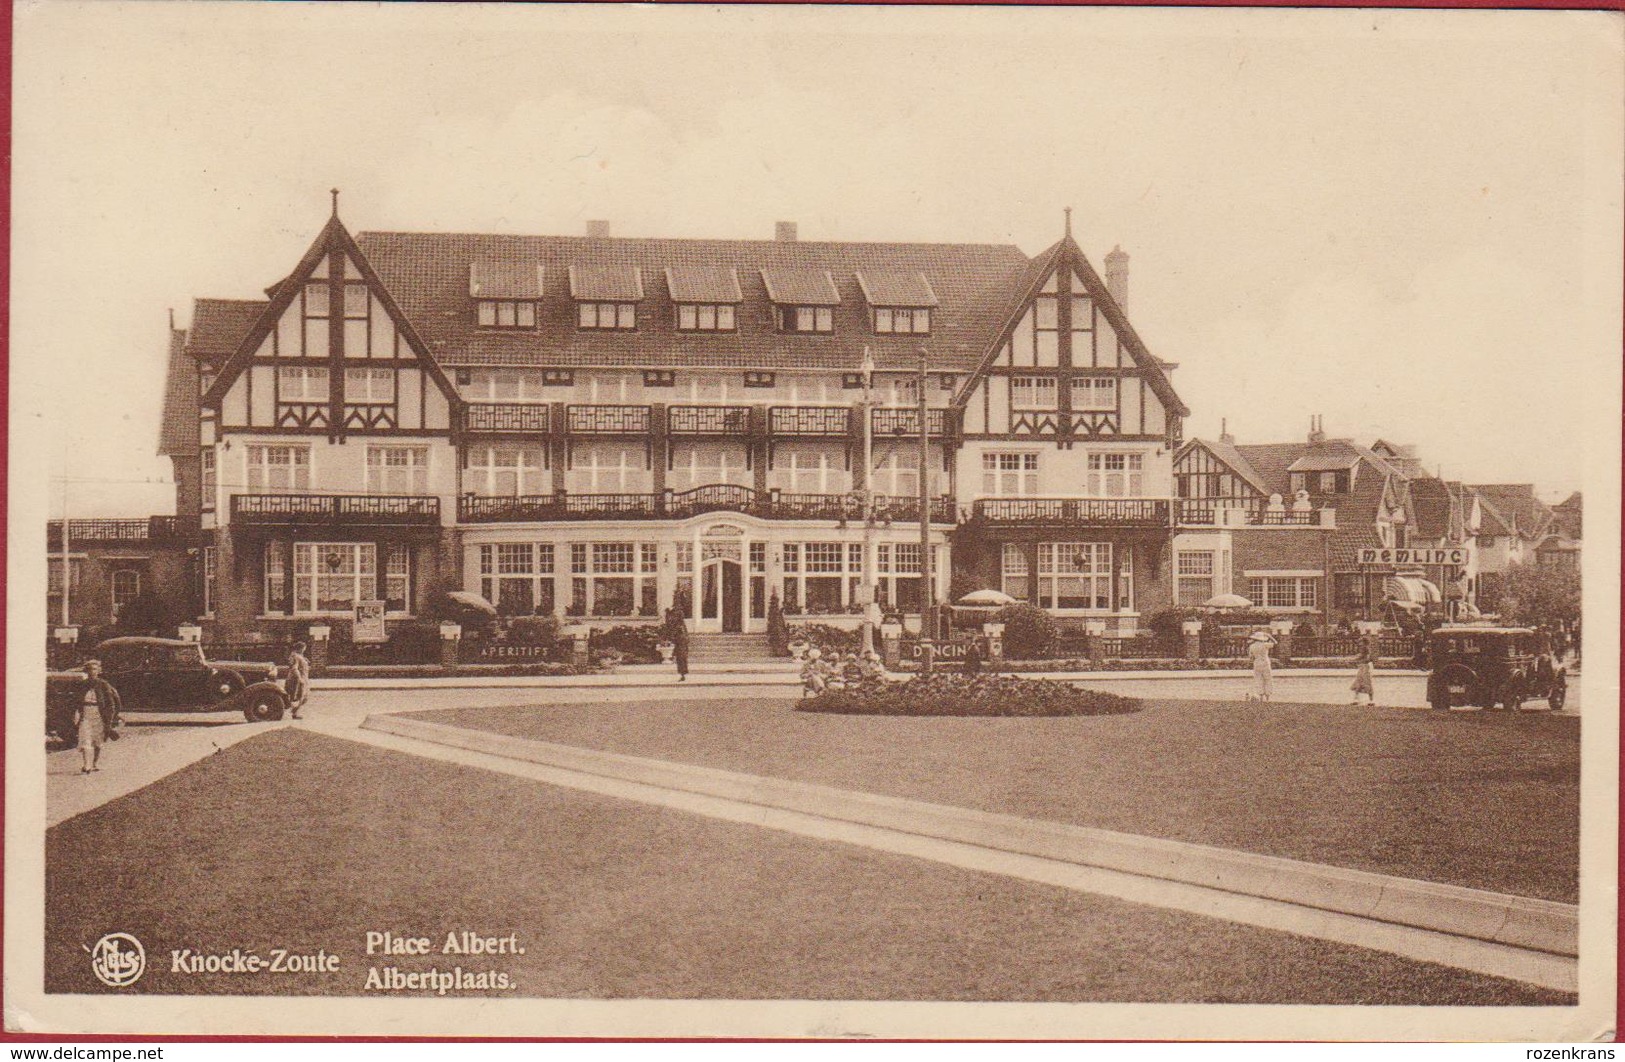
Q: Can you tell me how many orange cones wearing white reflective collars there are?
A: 0